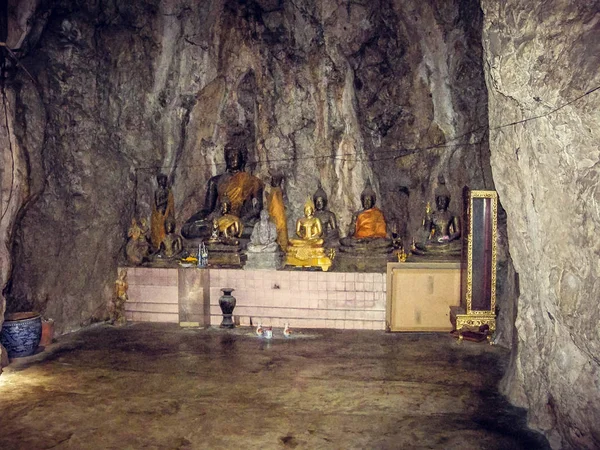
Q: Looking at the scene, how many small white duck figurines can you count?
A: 2